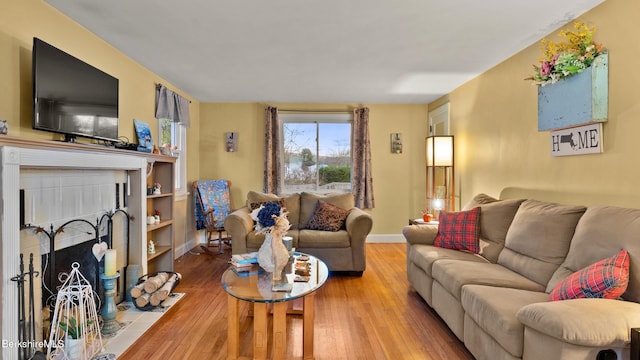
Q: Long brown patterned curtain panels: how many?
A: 2